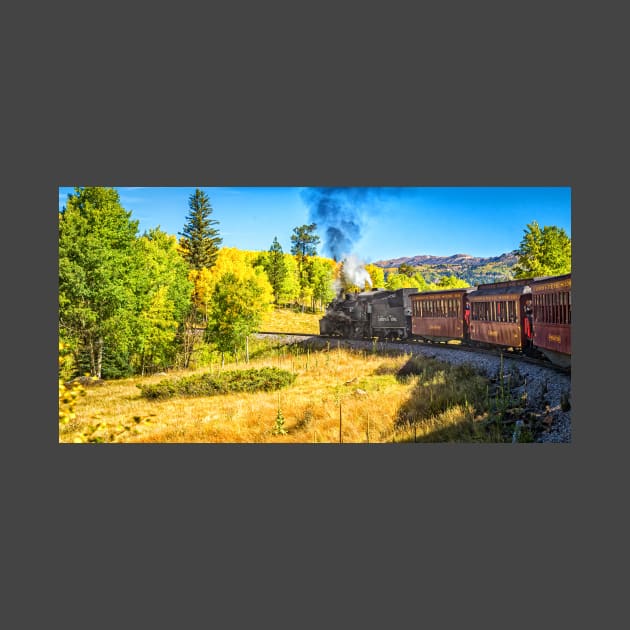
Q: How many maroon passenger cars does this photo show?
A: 3